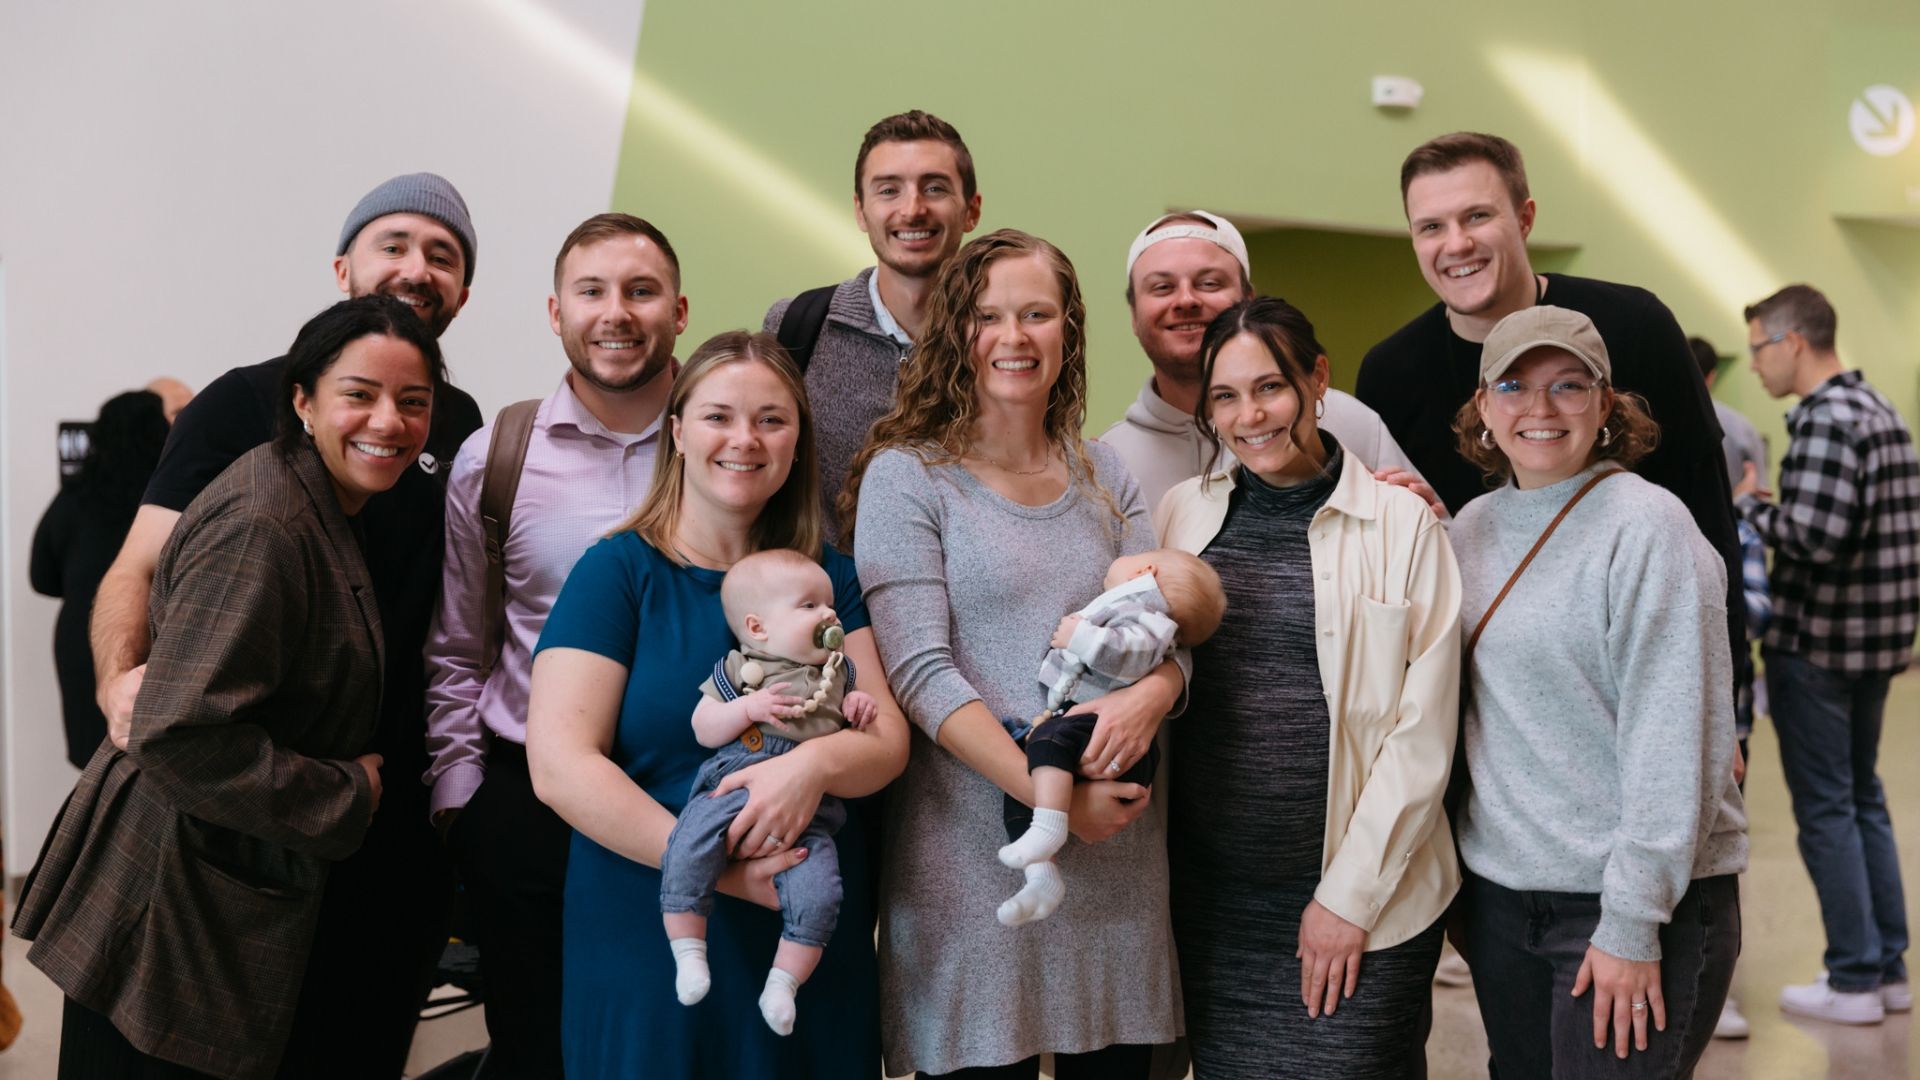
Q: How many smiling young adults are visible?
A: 10